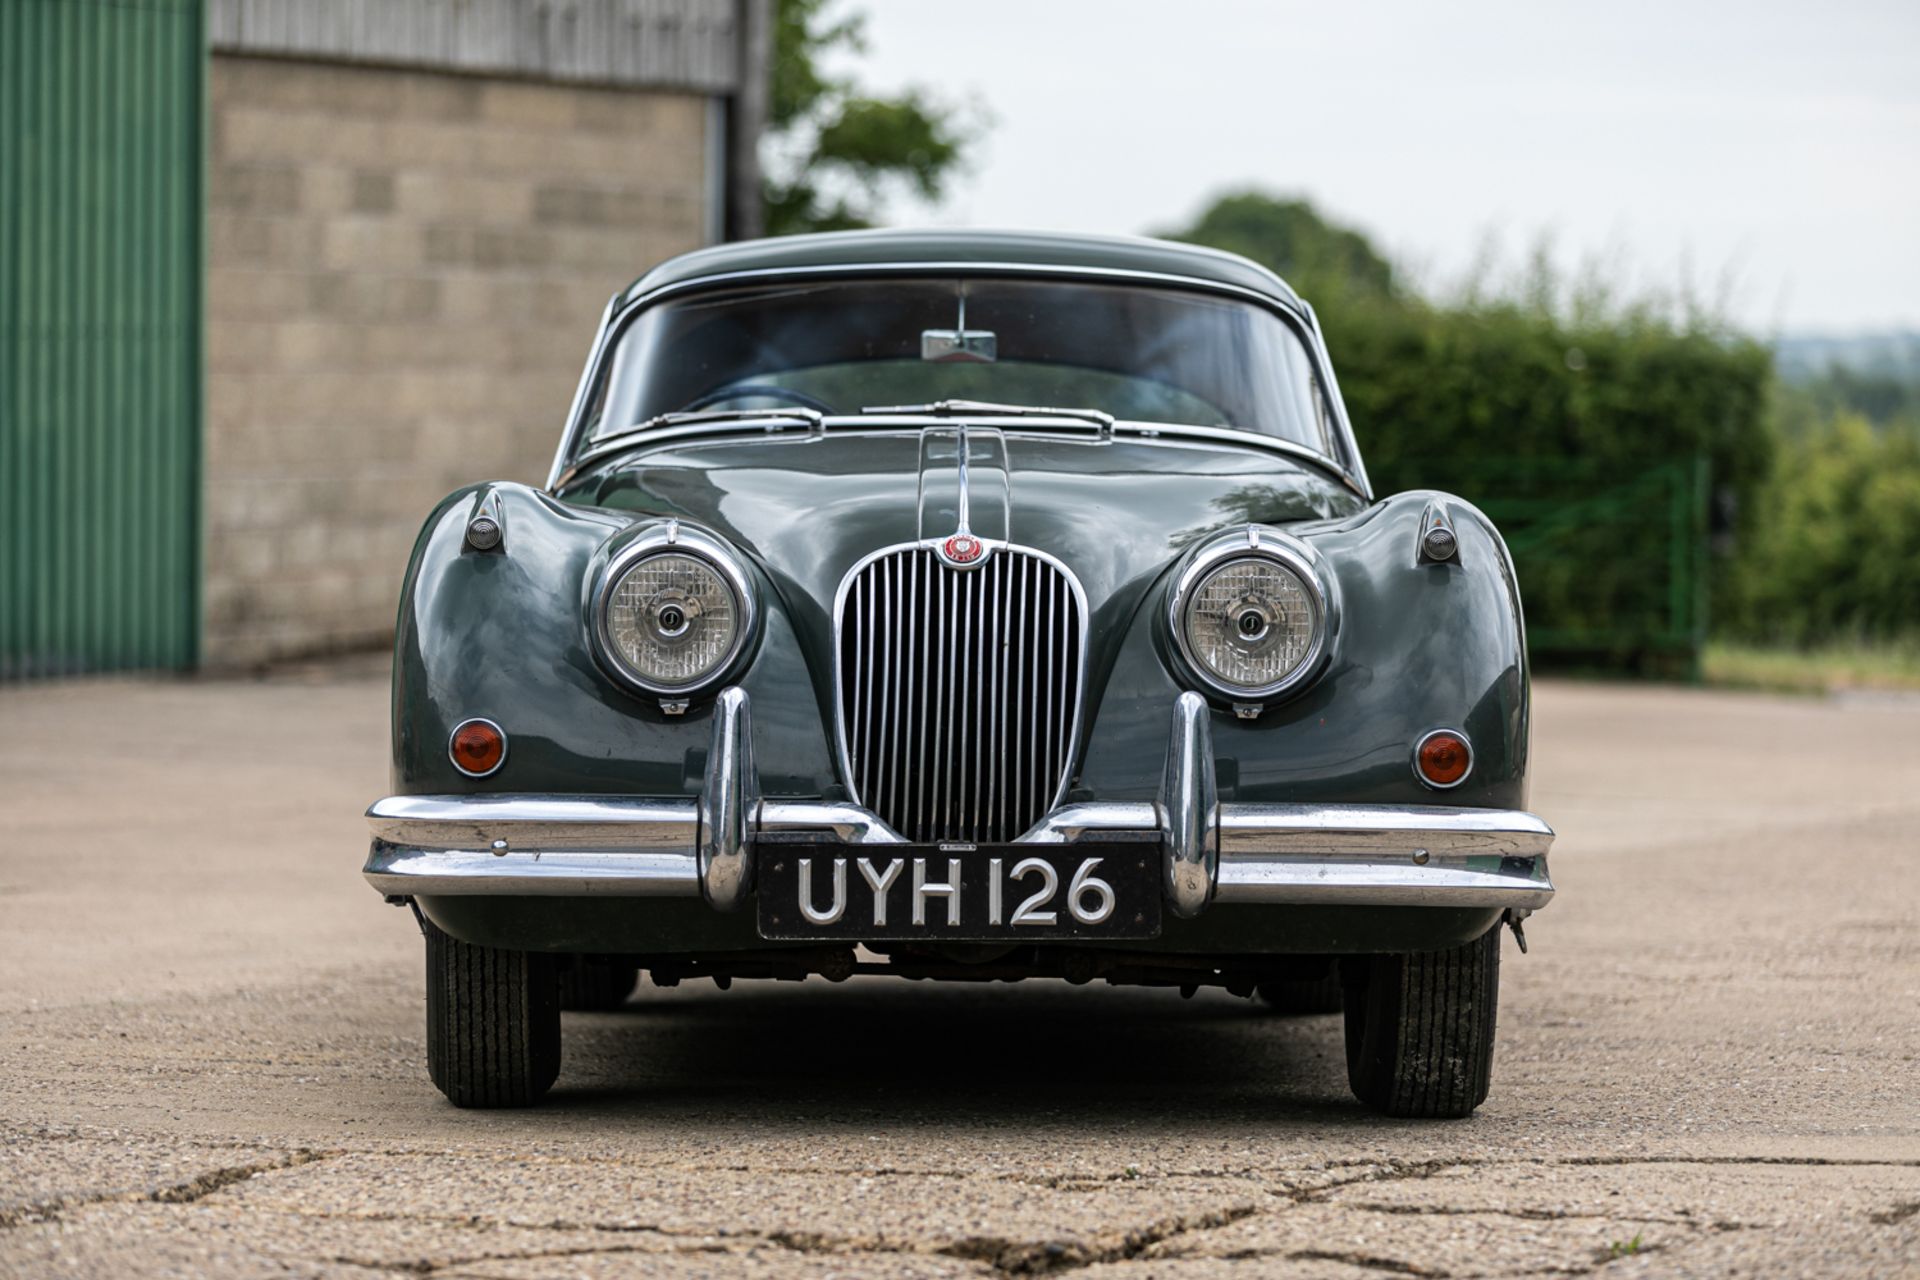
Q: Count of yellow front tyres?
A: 0